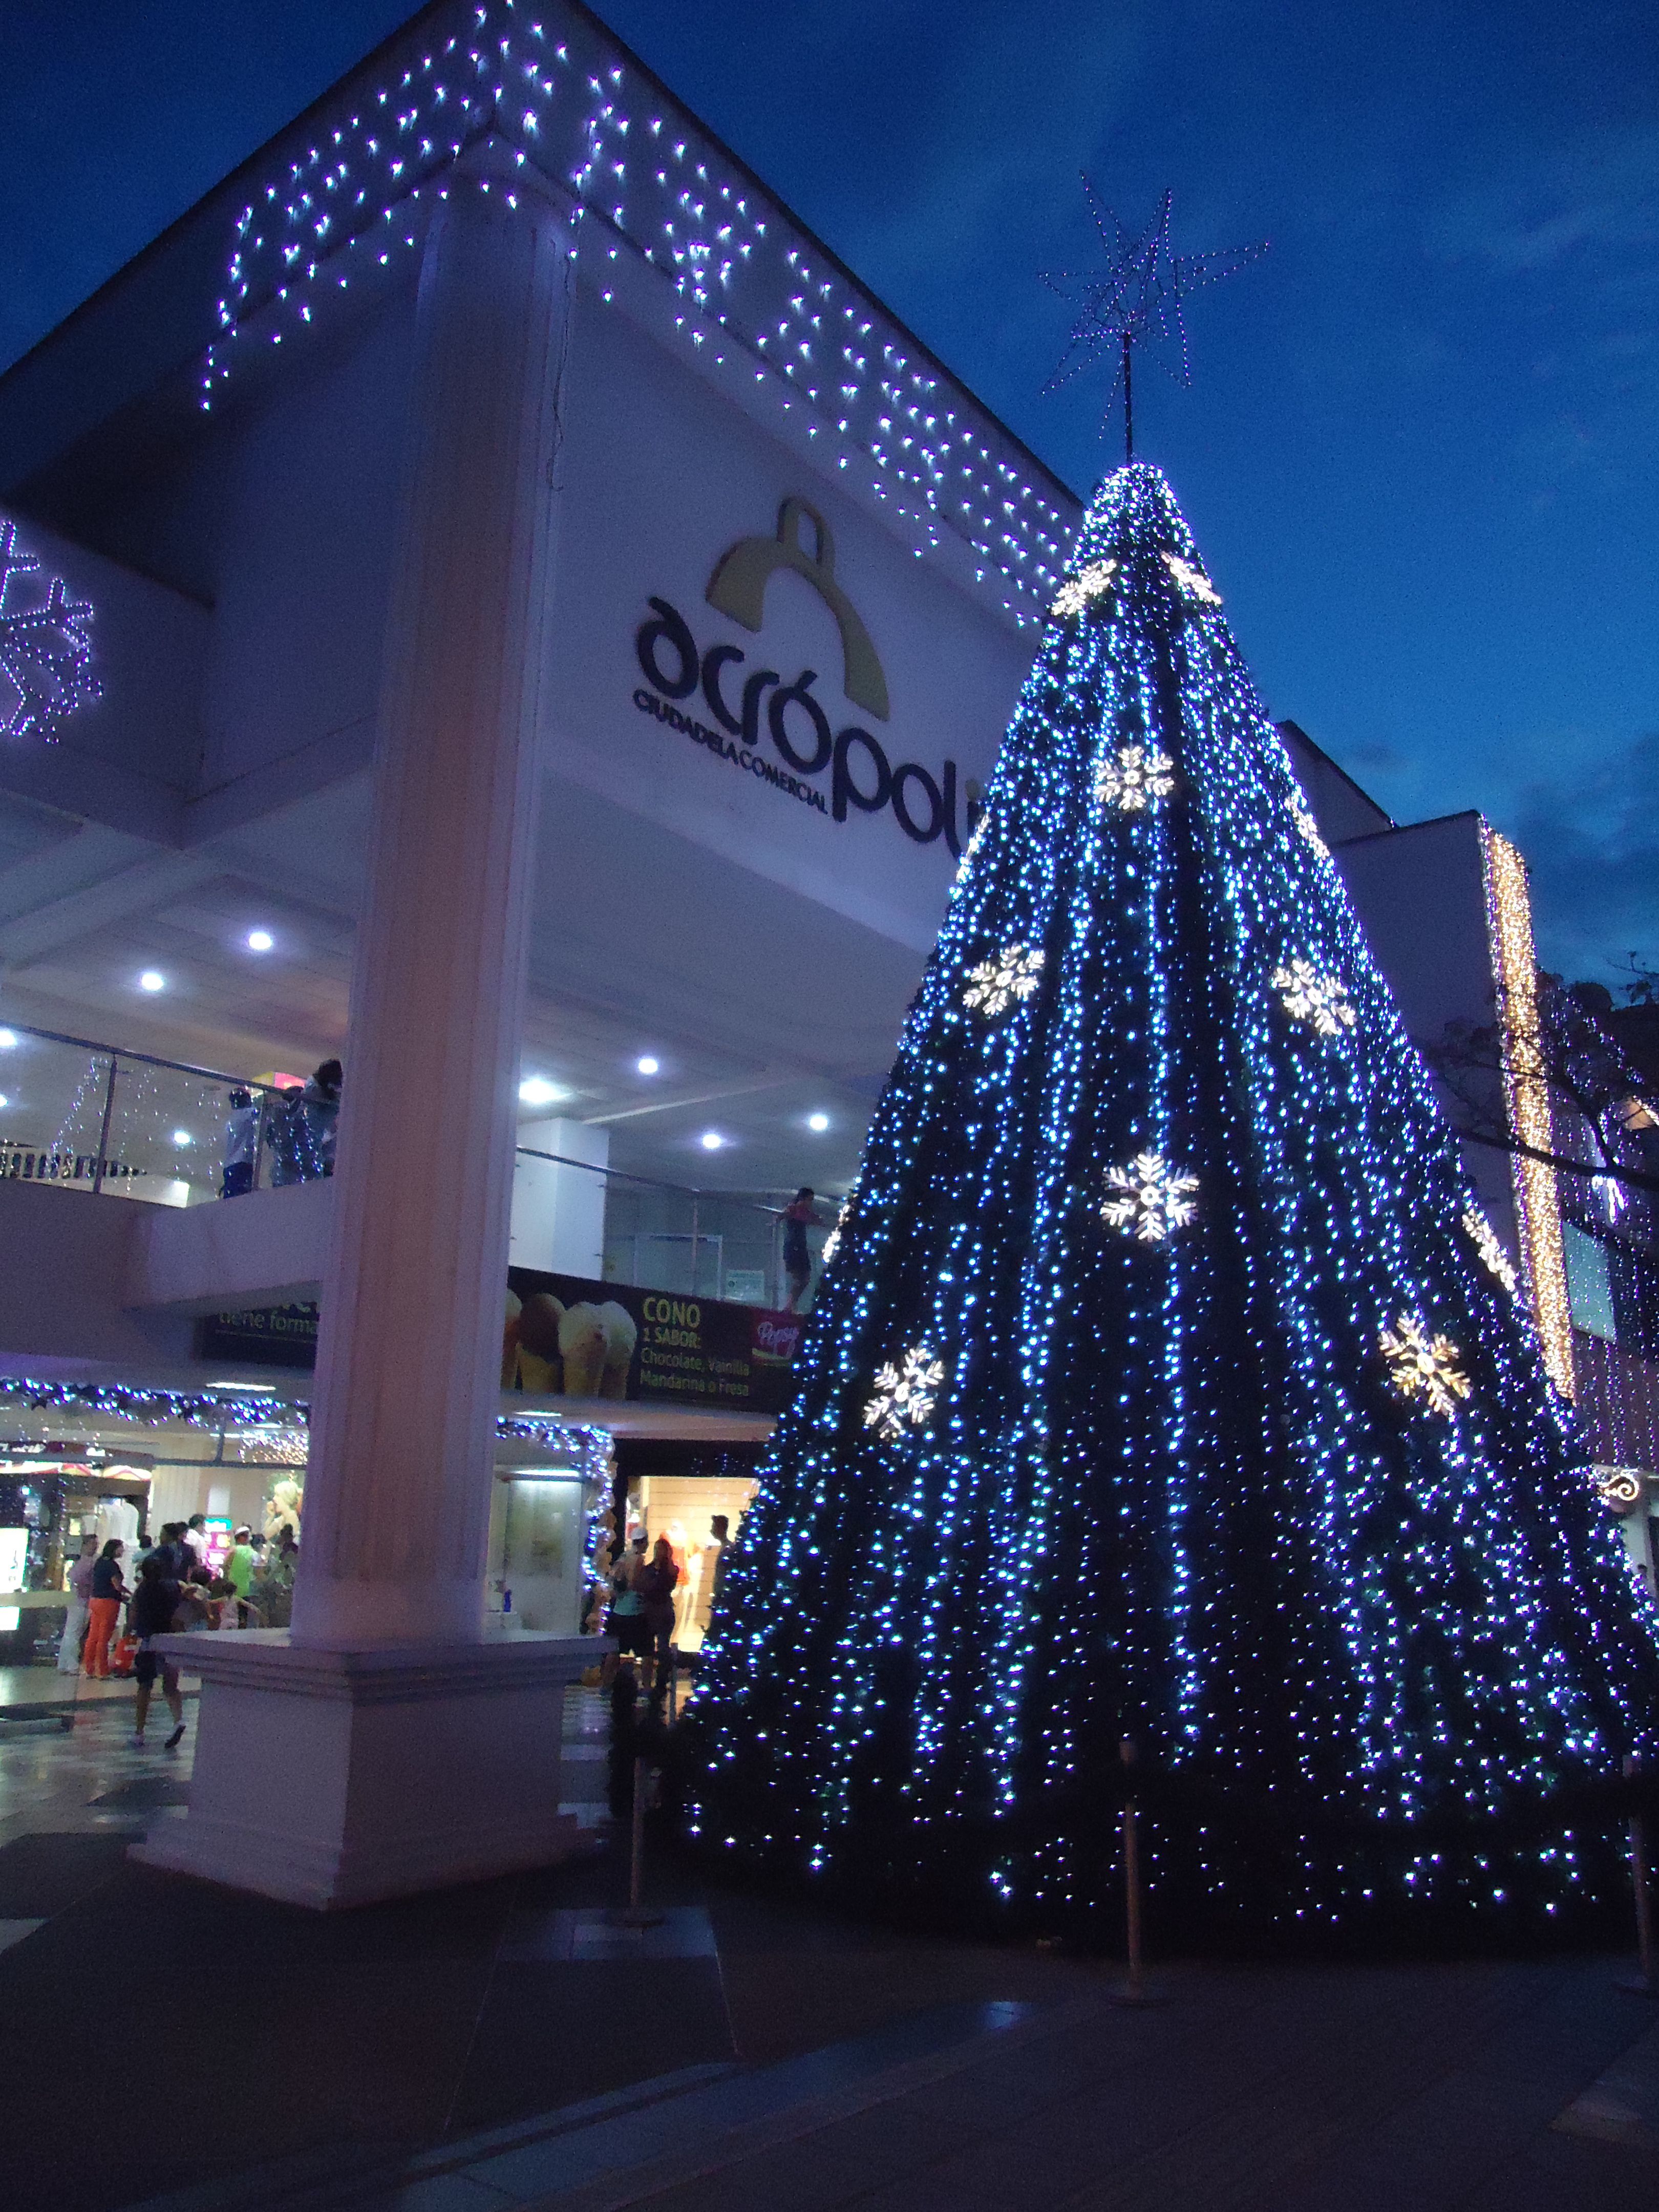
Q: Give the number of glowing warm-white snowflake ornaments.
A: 12